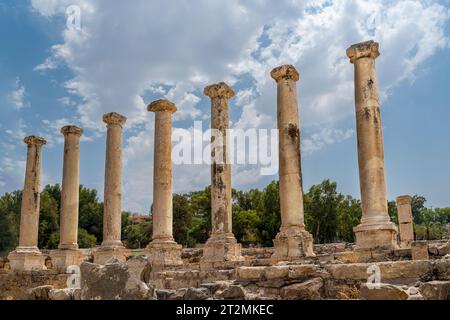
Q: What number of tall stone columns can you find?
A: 7